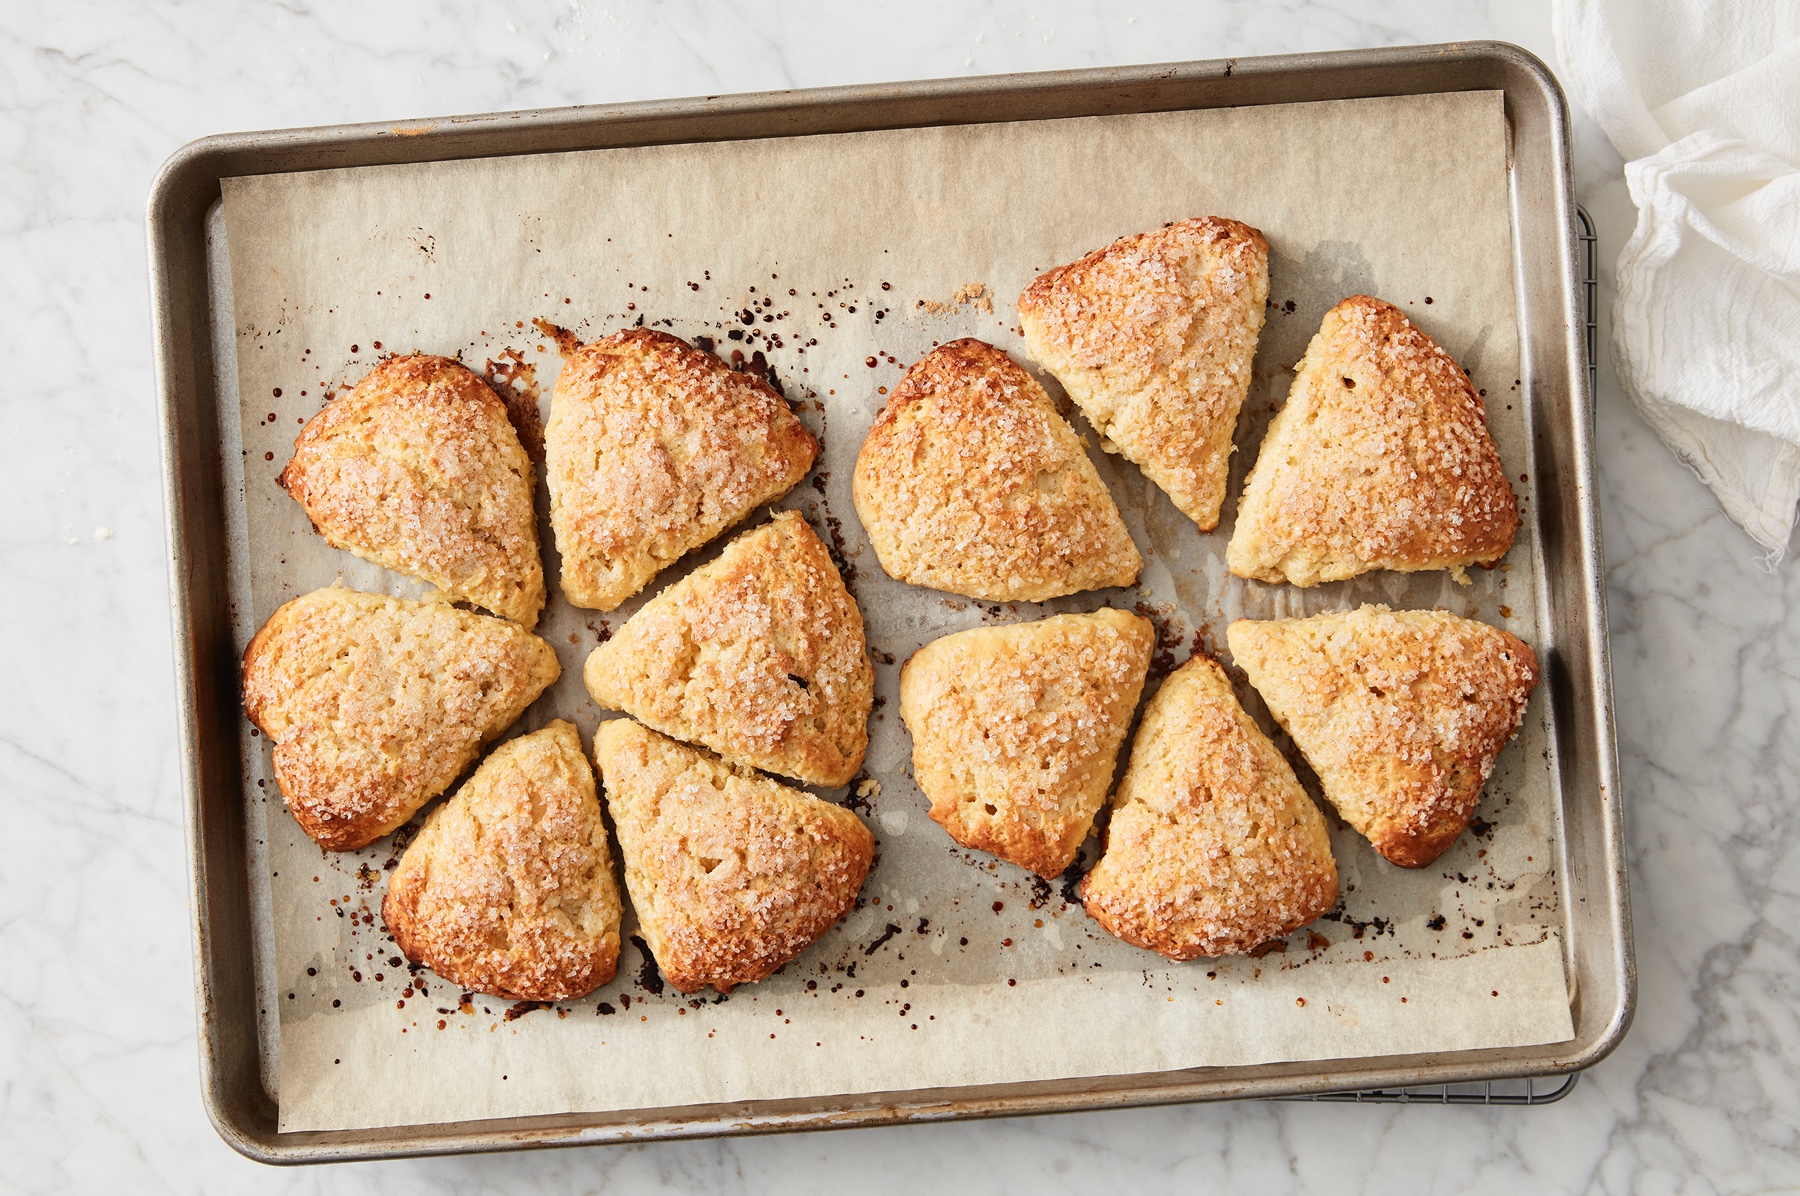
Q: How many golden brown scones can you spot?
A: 12